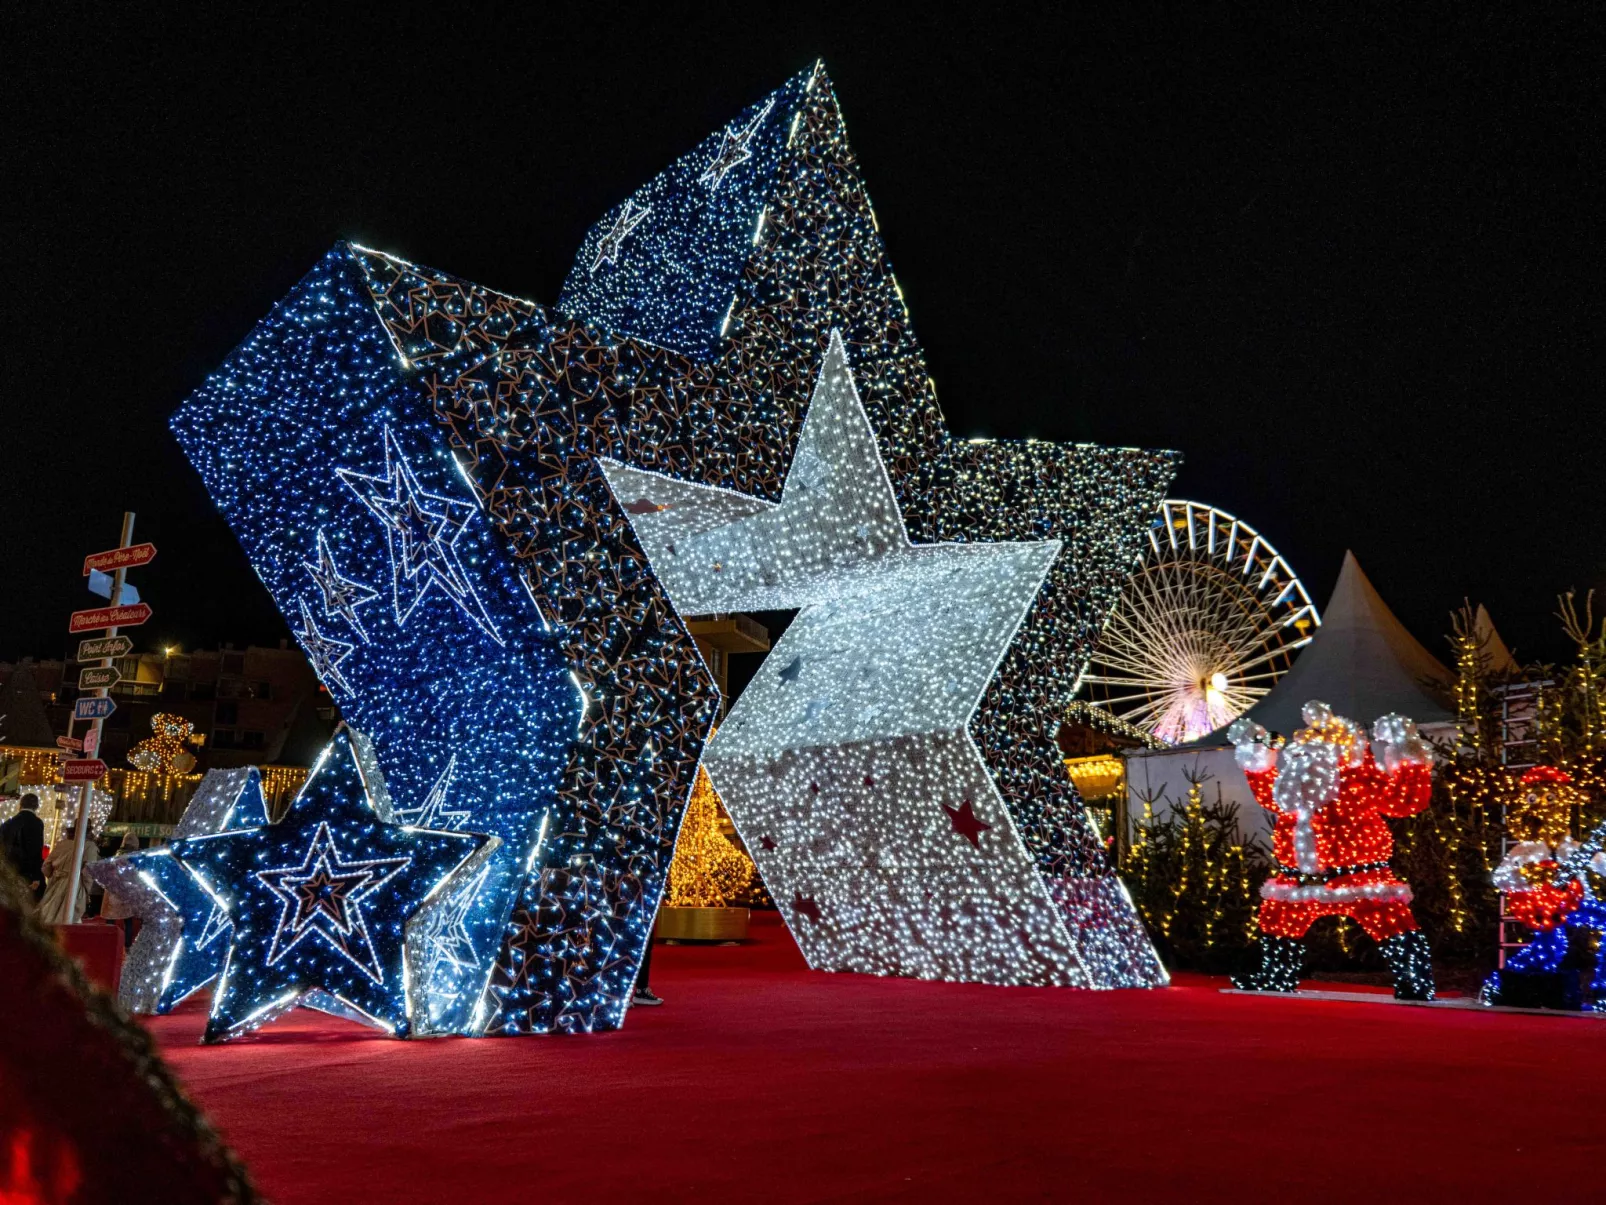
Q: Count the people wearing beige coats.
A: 2